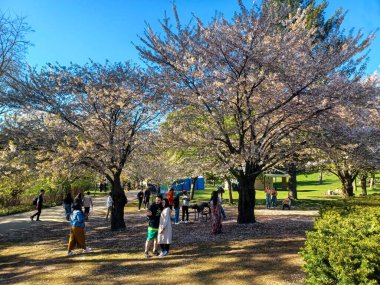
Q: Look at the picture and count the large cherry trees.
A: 2